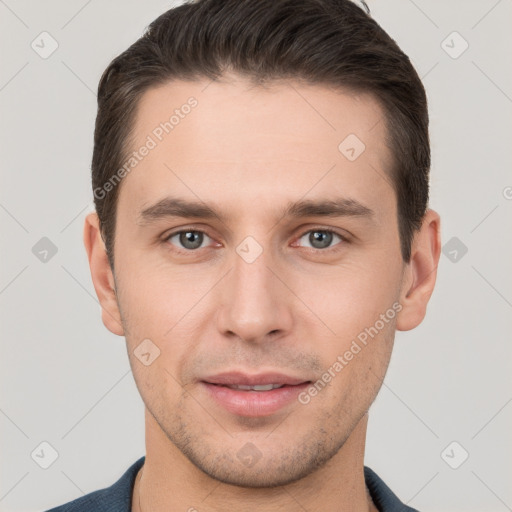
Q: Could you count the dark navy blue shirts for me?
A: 1